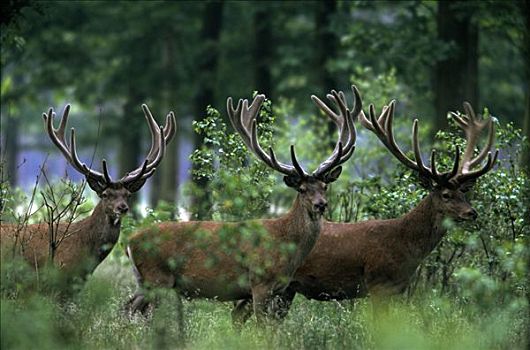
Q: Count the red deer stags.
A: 3